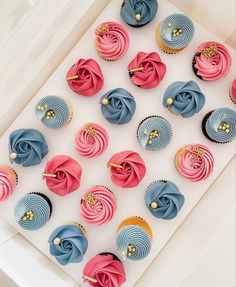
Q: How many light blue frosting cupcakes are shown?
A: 6